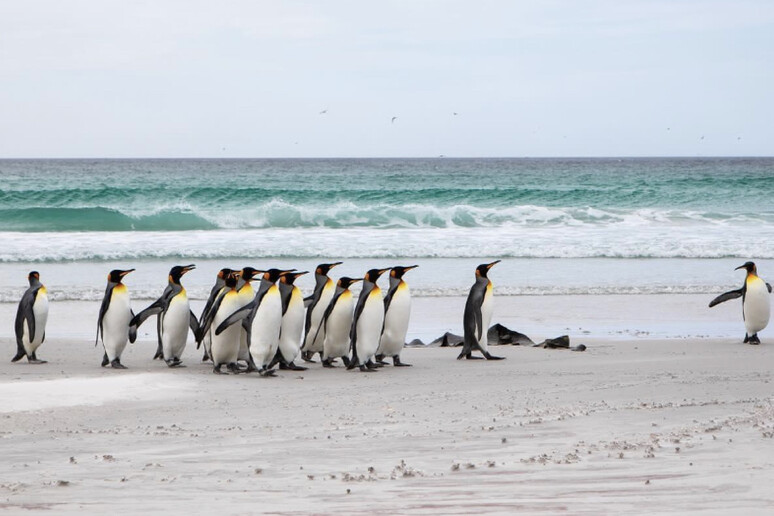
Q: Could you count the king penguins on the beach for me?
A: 14